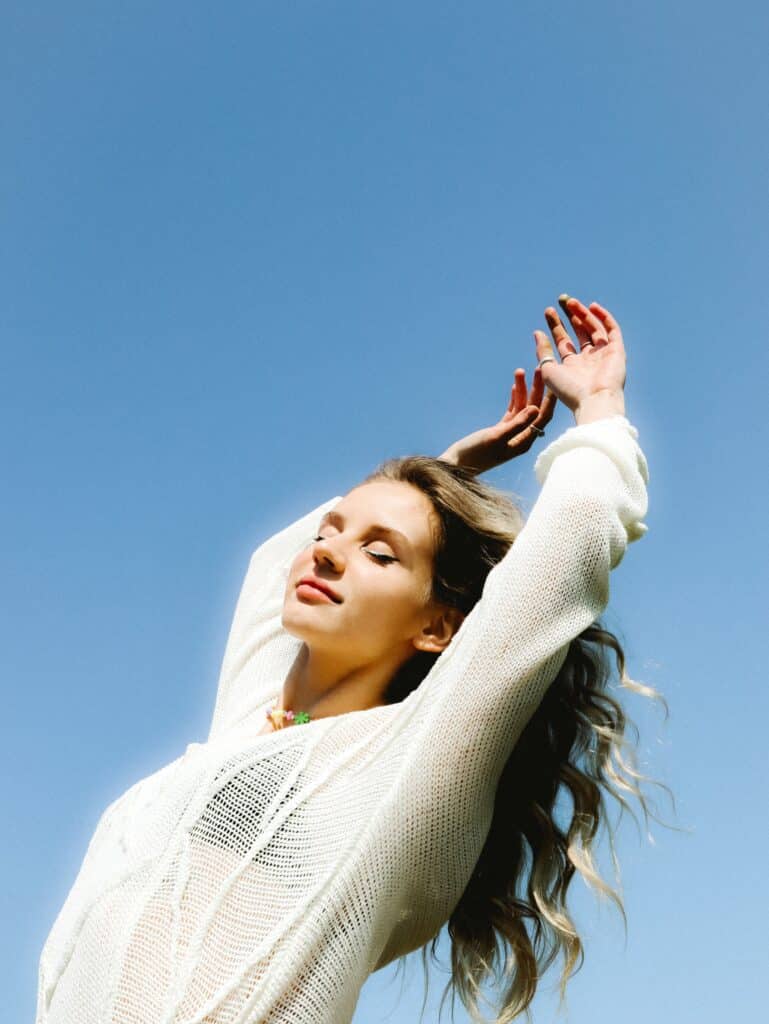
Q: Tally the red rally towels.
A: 0